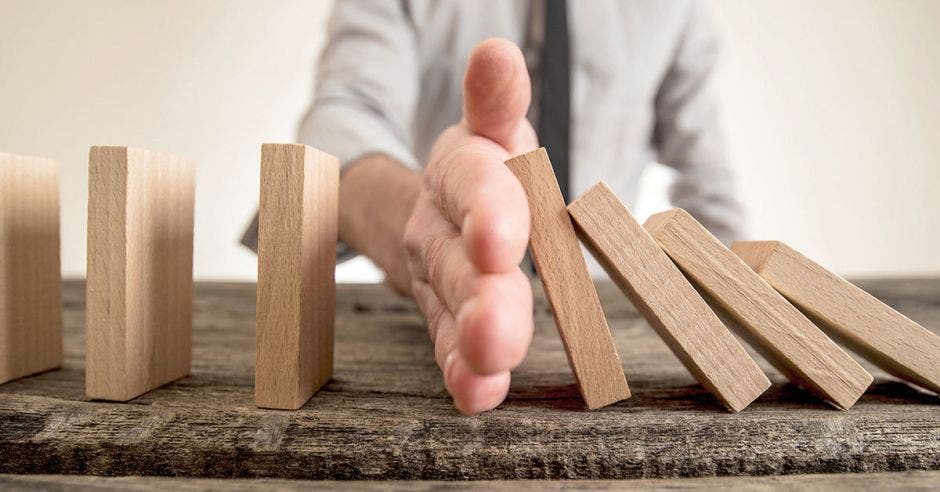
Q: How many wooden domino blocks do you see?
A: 7